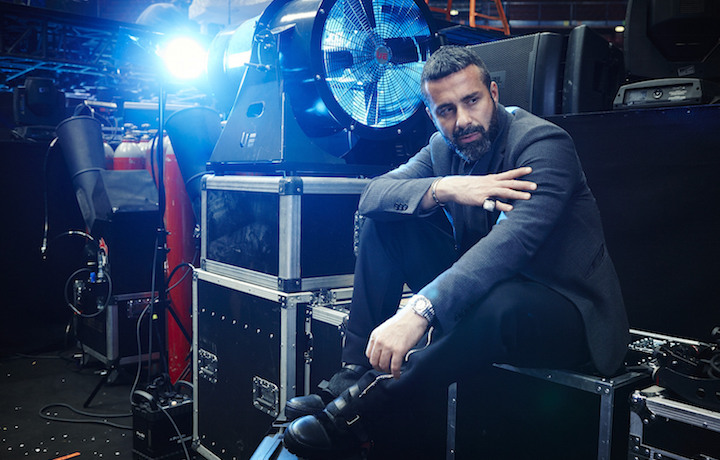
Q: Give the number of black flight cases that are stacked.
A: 2